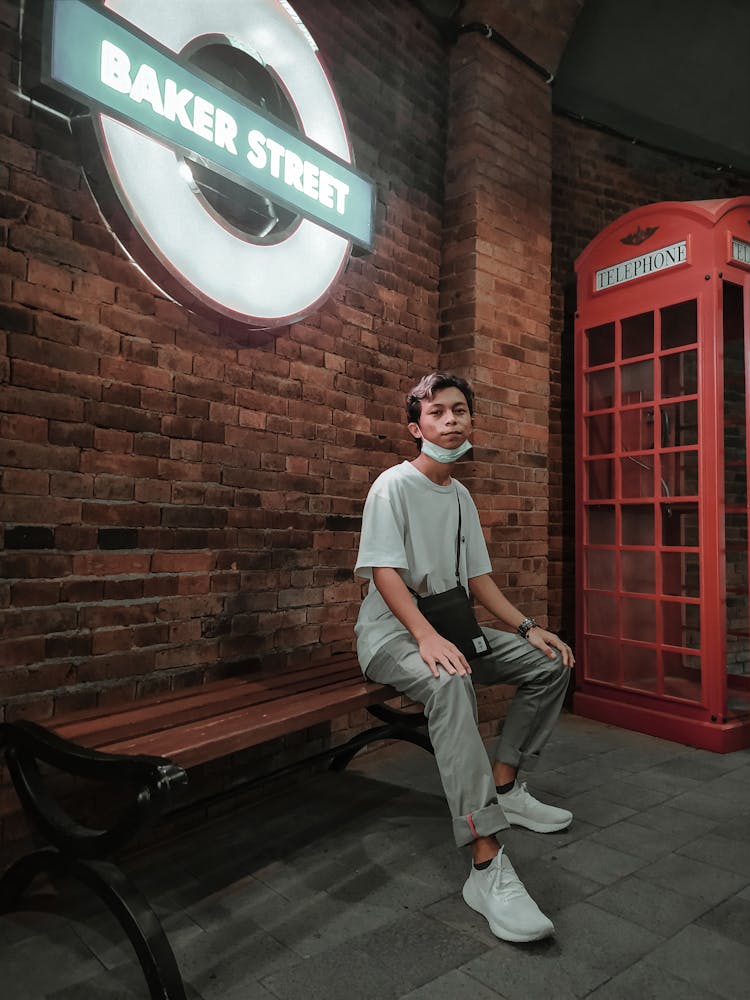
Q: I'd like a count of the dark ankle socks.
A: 2